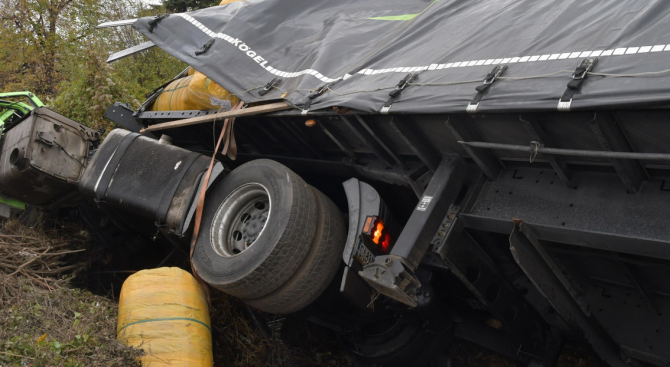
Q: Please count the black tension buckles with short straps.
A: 7